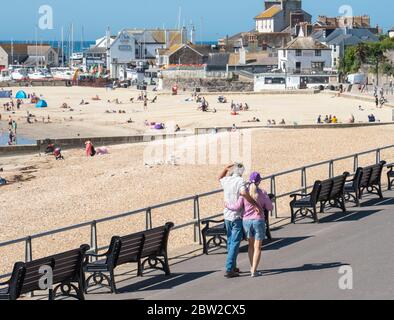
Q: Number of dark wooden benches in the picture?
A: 6